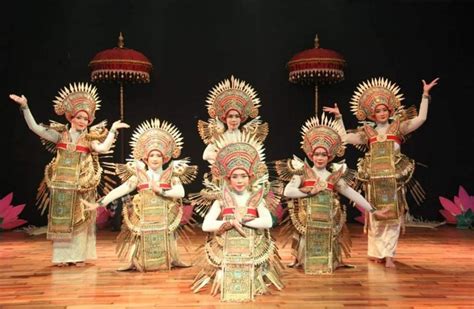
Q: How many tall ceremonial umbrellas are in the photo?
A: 2